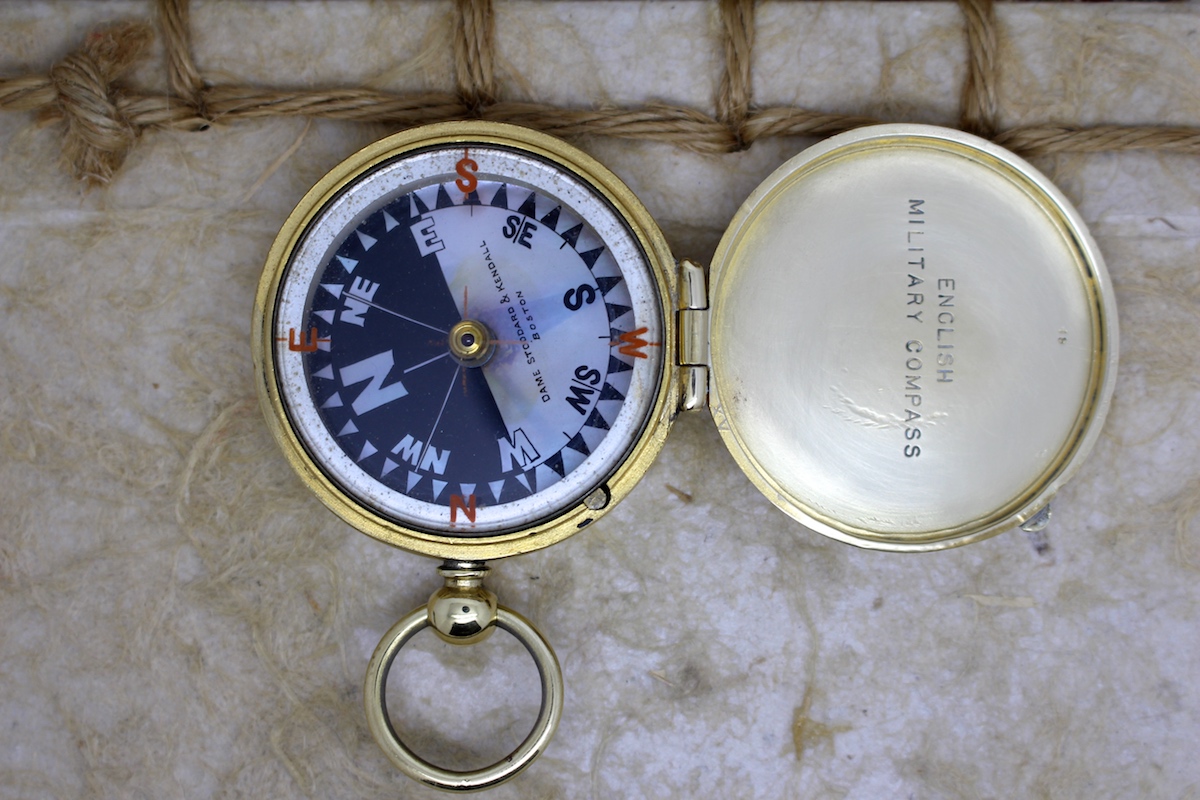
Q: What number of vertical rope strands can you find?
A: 4